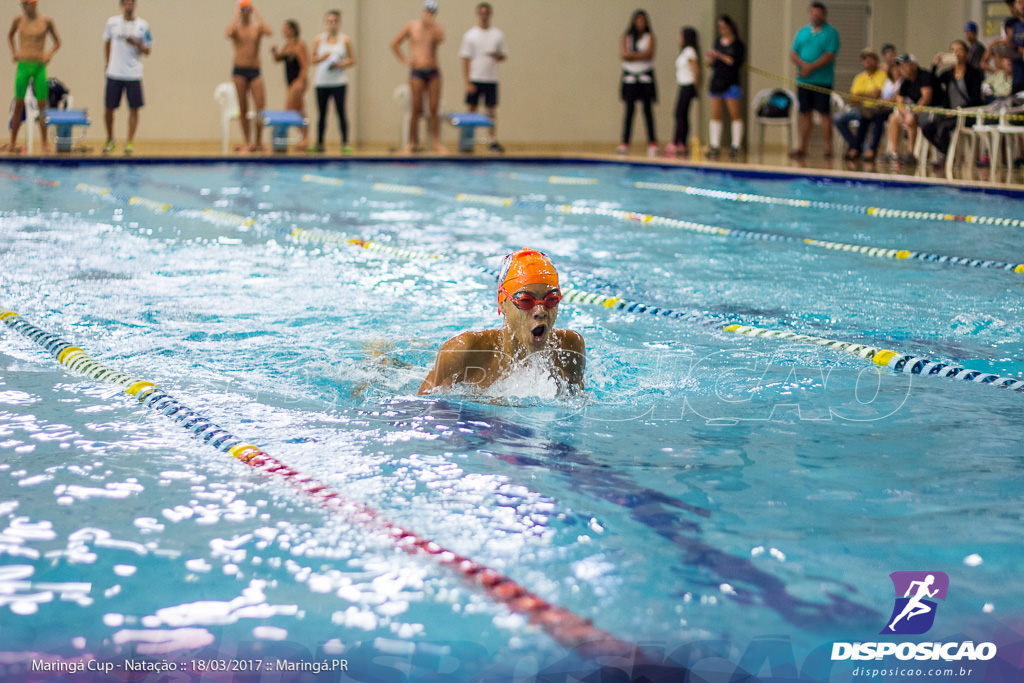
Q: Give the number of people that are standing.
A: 11